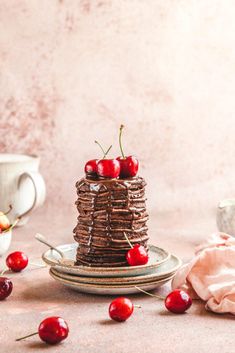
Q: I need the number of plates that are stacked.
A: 3